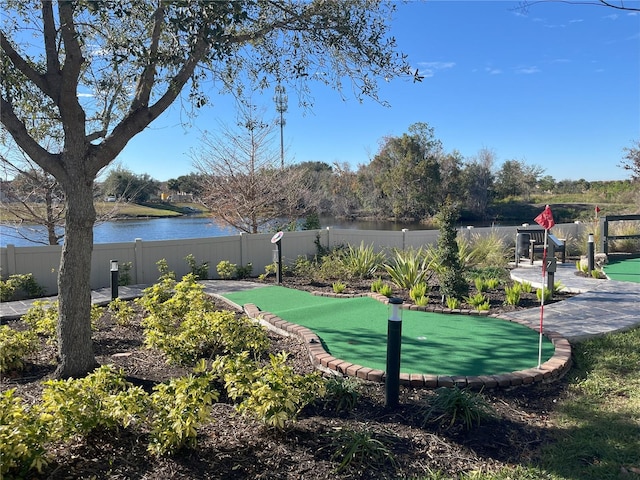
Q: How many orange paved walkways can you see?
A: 0